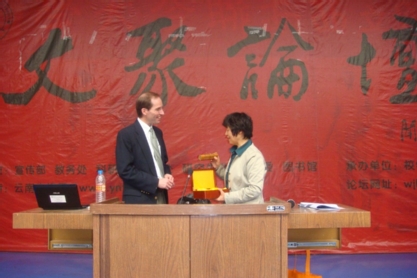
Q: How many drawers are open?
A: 2